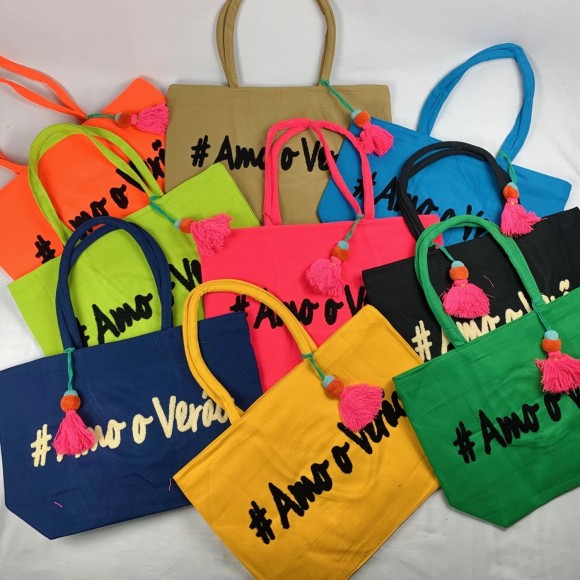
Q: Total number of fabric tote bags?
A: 9